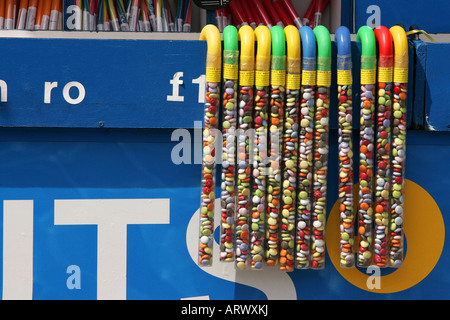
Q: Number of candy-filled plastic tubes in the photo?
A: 12